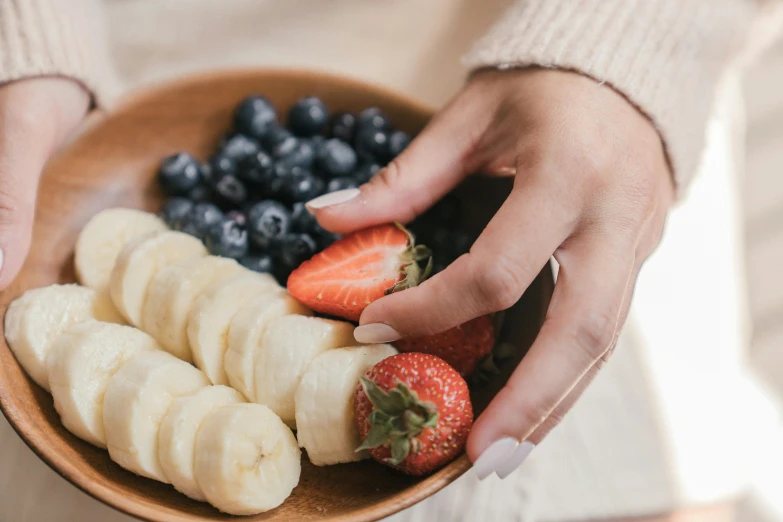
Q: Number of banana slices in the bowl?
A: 12